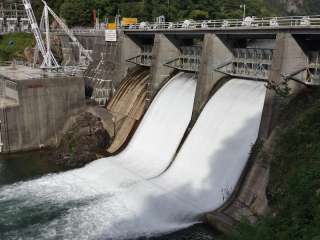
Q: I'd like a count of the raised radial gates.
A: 2